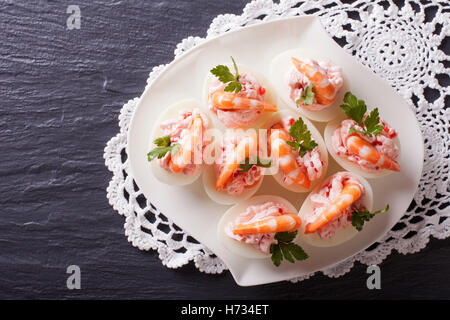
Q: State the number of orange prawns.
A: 8